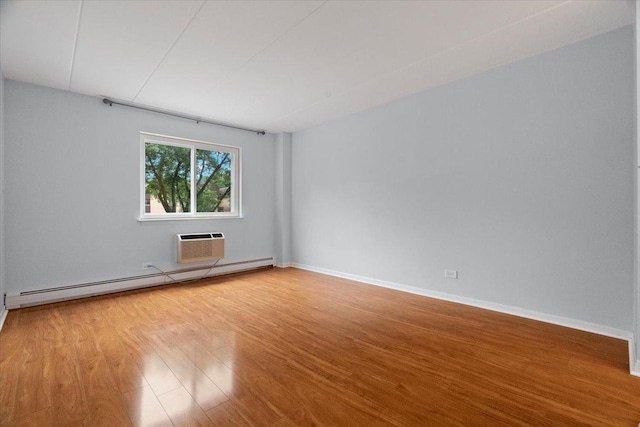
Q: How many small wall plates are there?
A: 2